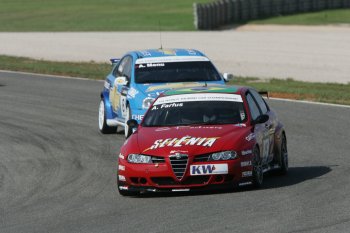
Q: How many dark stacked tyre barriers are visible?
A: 1